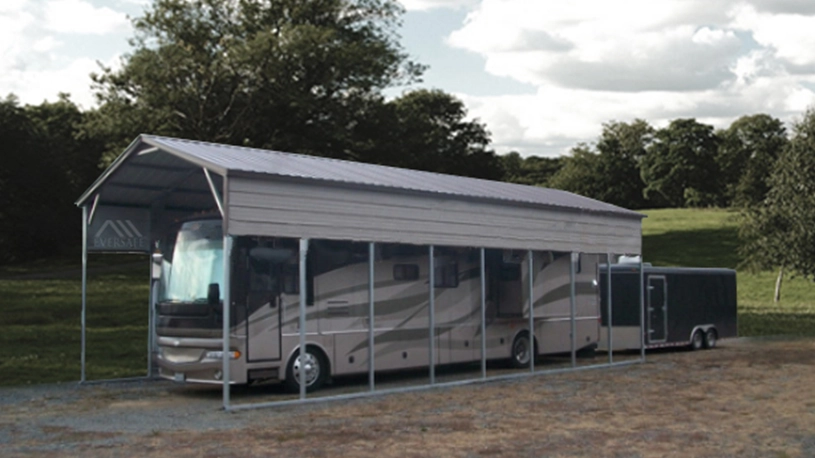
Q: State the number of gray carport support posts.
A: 11